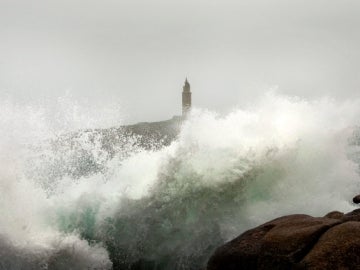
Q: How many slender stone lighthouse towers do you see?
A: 1